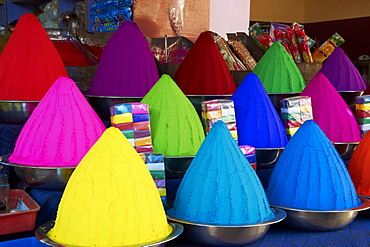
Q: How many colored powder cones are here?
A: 13